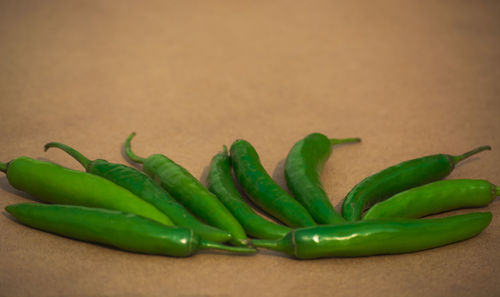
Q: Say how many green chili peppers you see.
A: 10